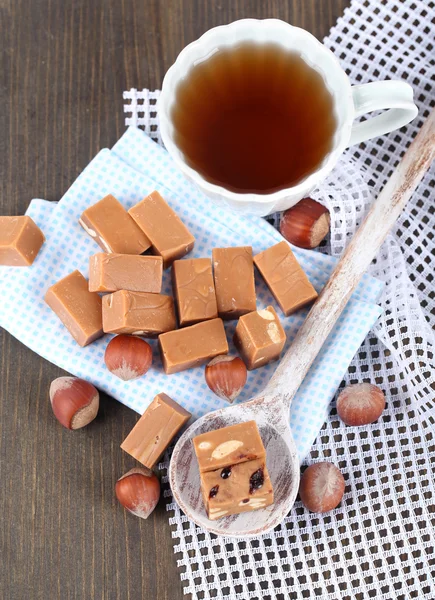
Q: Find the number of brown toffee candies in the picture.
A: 14